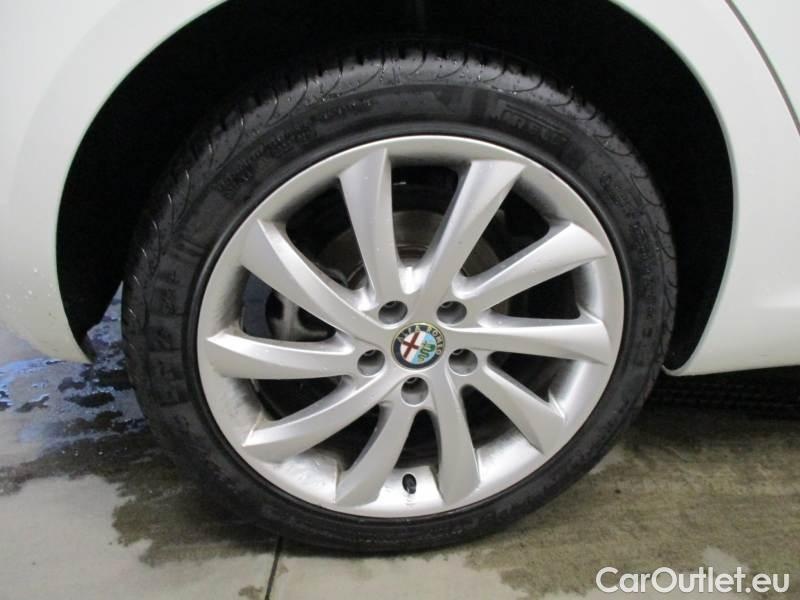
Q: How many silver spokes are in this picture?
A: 10